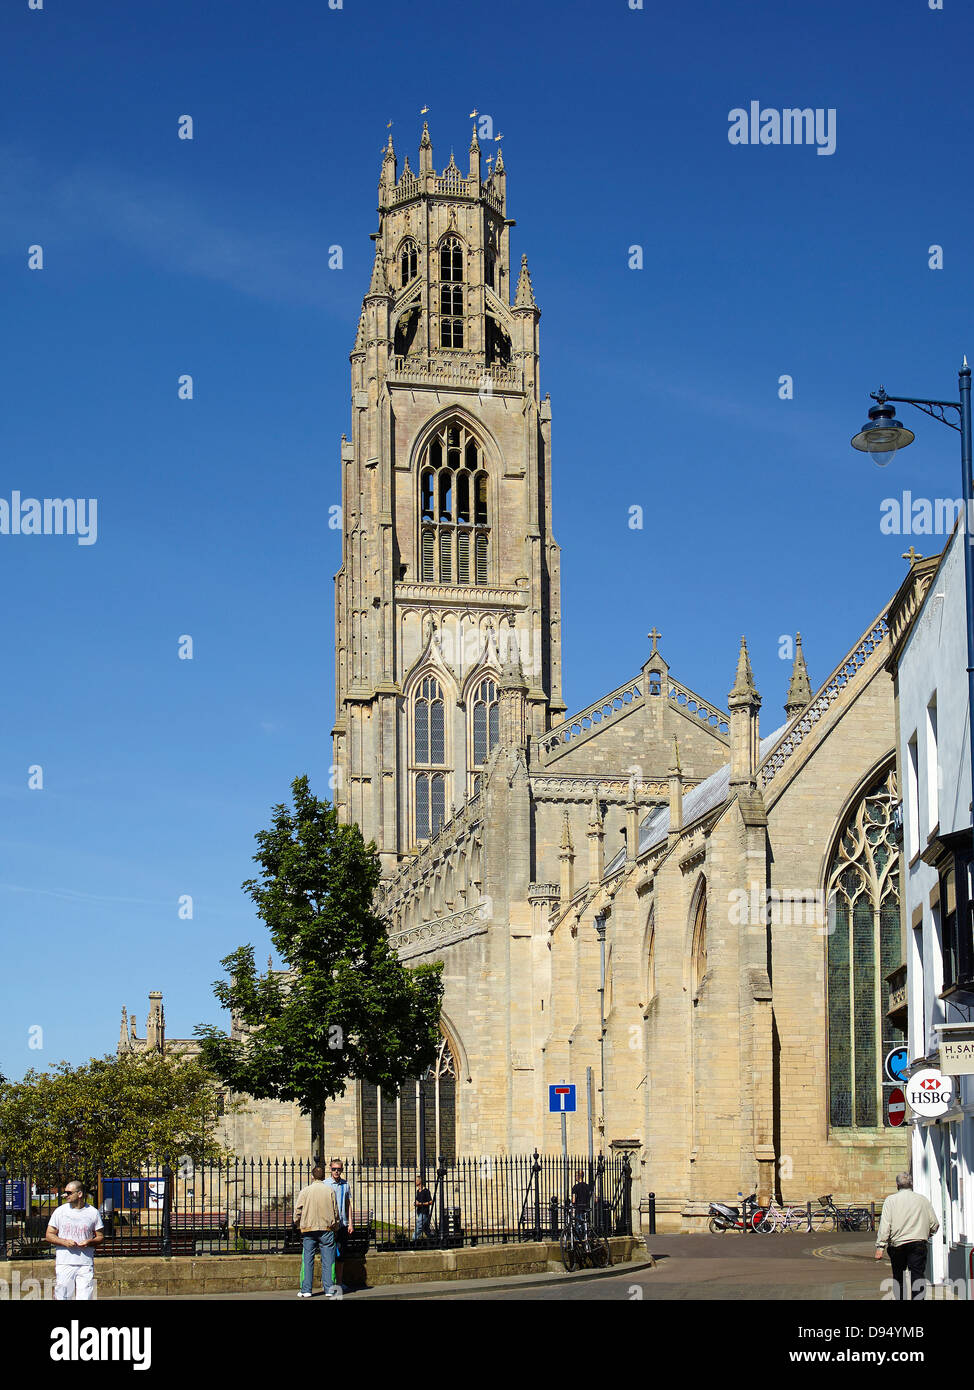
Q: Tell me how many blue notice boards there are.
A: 2